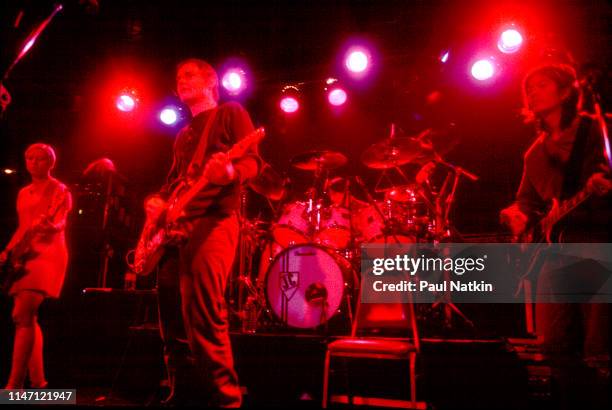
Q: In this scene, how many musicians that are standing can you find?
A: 3